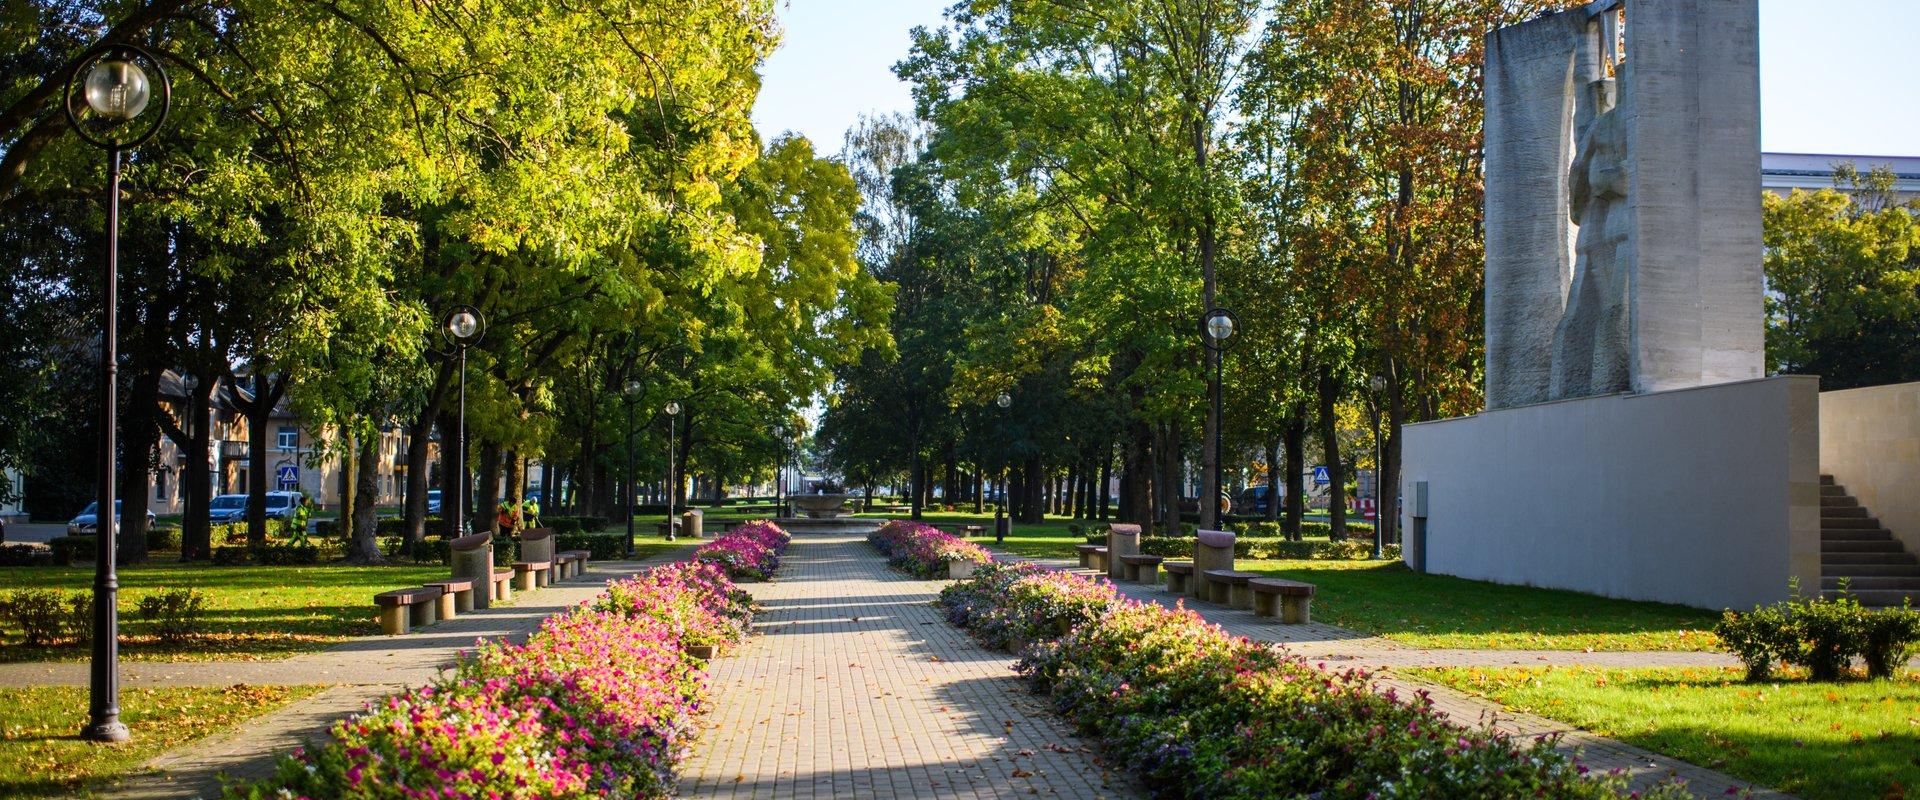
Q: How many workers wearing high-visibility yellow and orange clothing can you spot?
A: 3